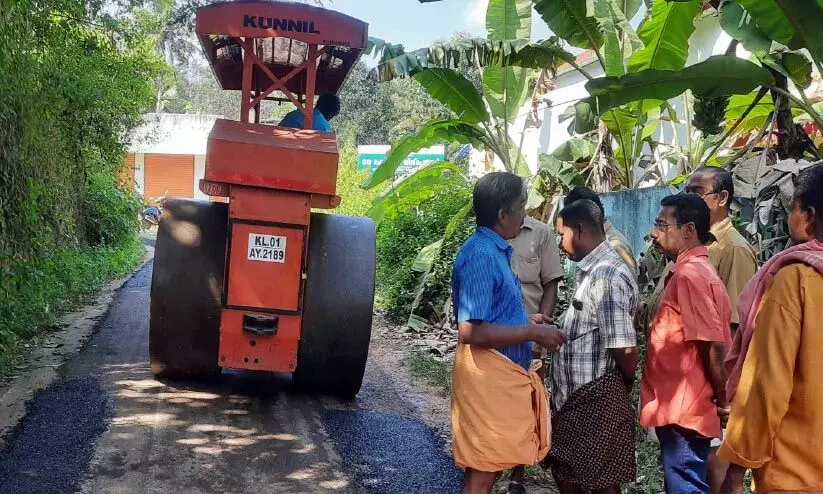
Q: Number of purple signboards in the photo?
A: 0